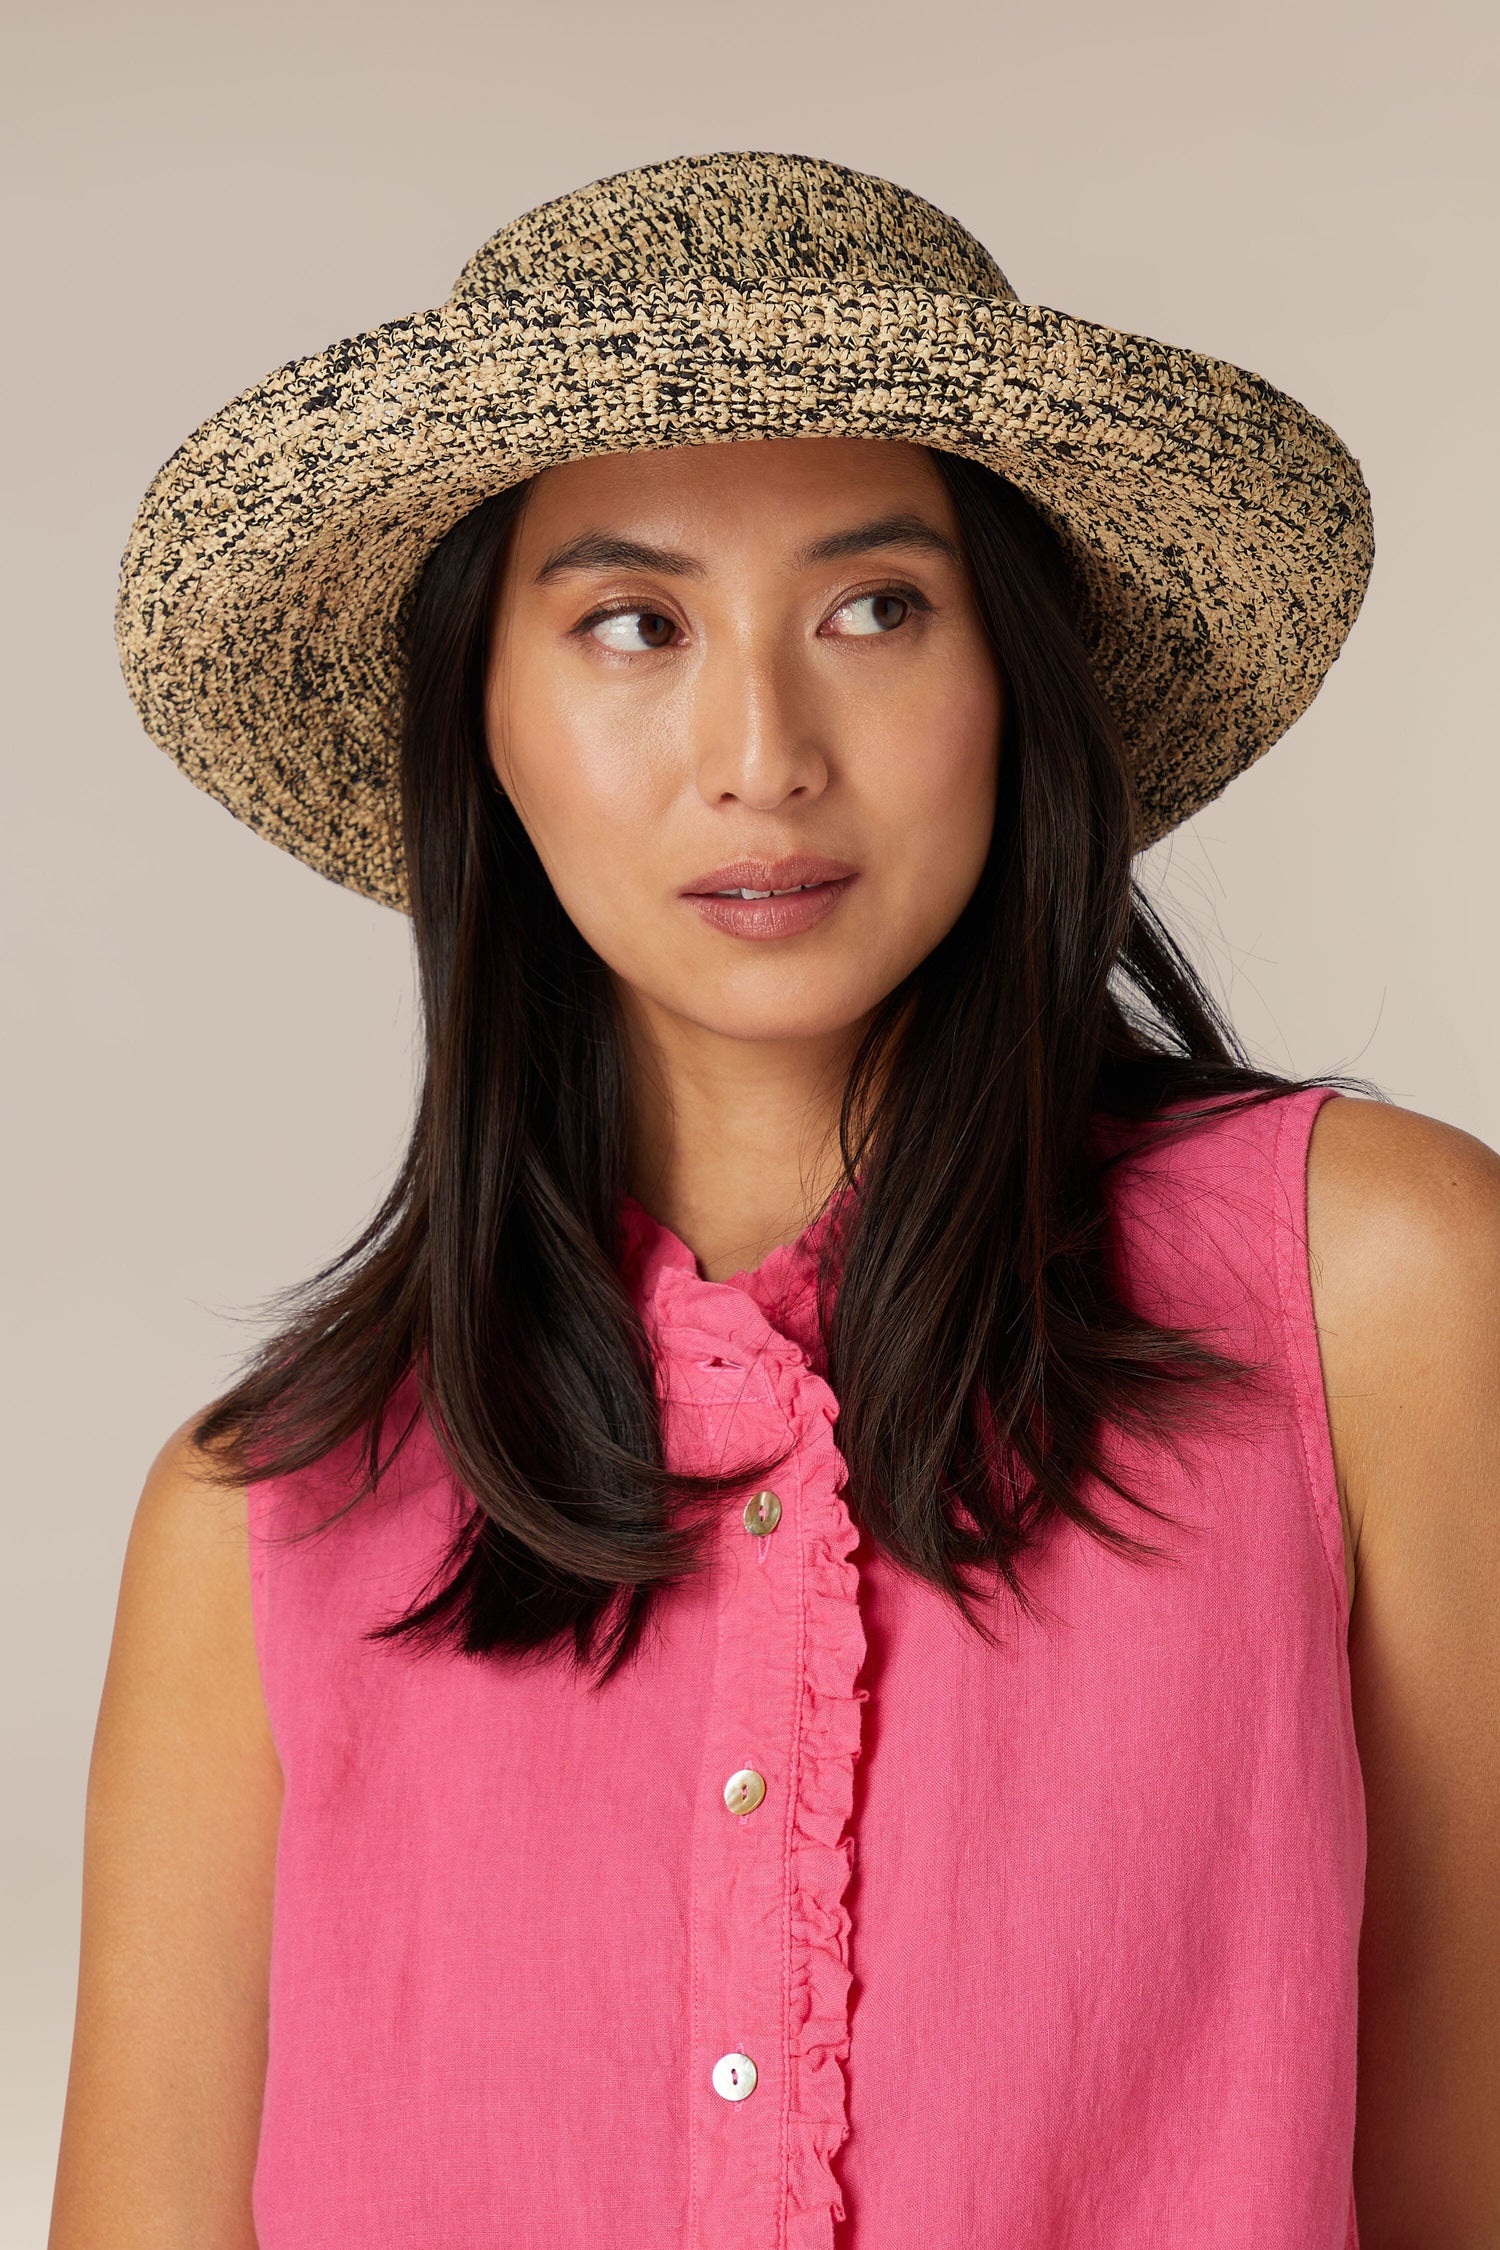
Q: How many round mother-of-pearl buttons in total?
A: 3